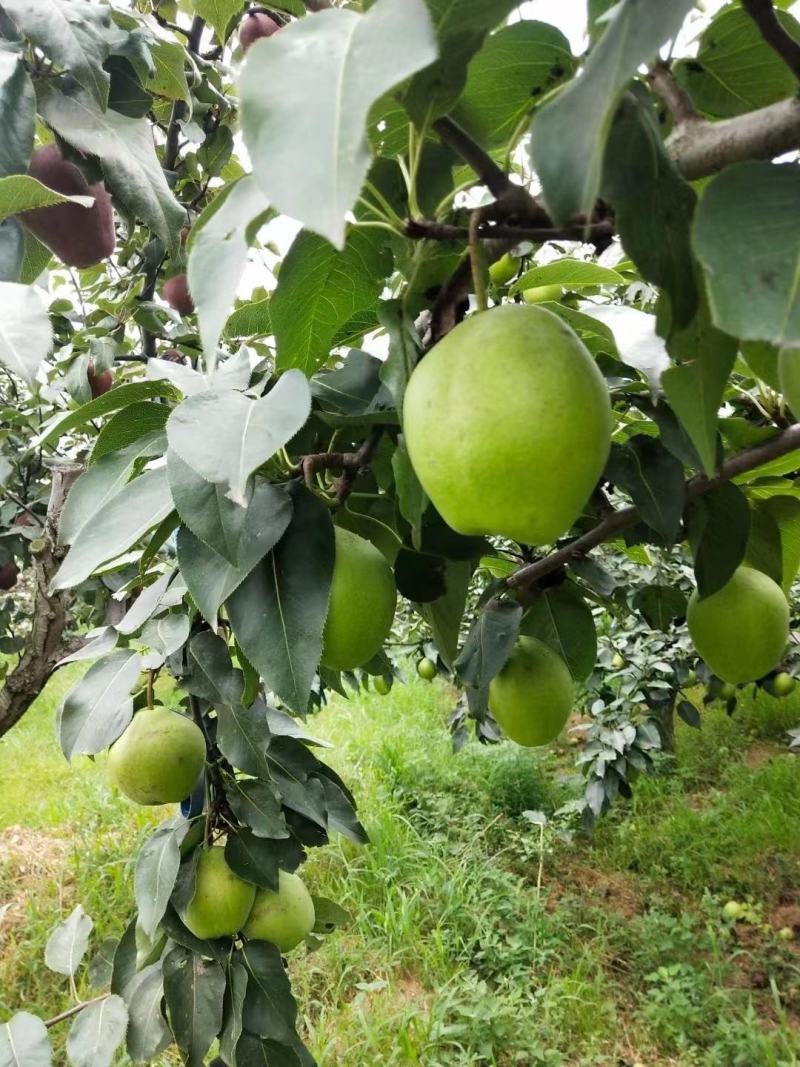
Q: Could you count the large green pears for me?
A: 7